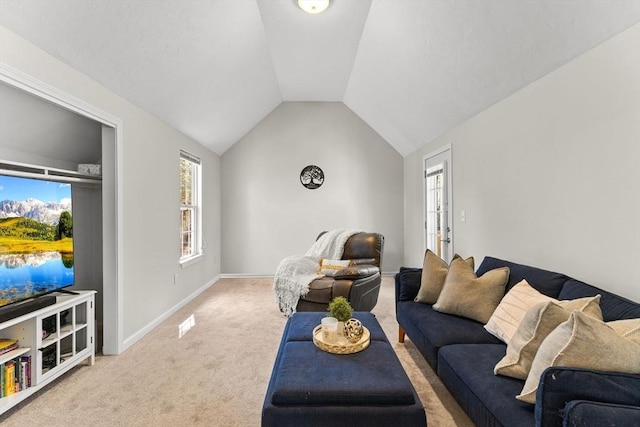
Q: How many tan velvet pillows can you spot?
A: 4